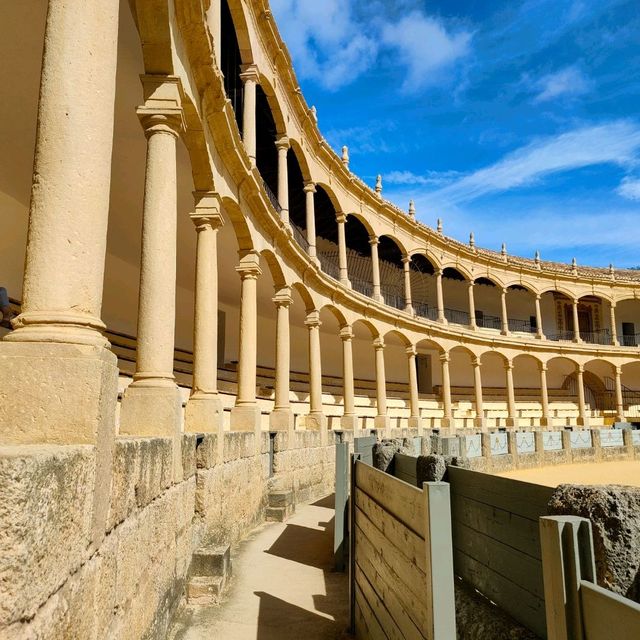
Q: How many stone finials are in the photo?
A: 10